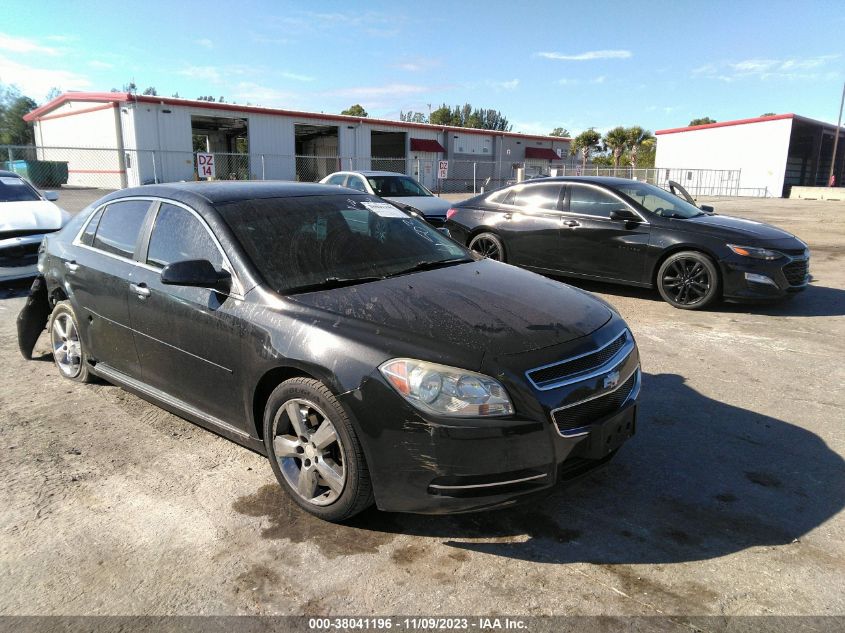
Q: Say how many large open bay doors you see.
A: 3